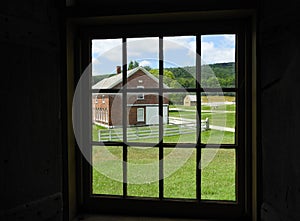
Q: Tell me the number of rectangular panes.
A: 12